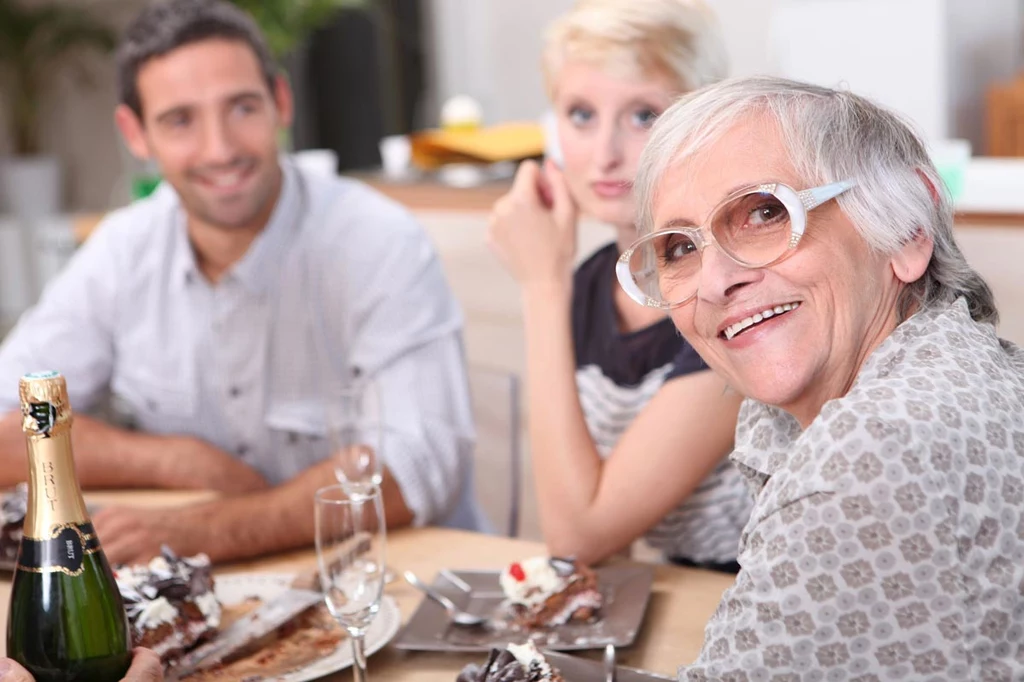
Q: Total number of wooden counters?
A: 1